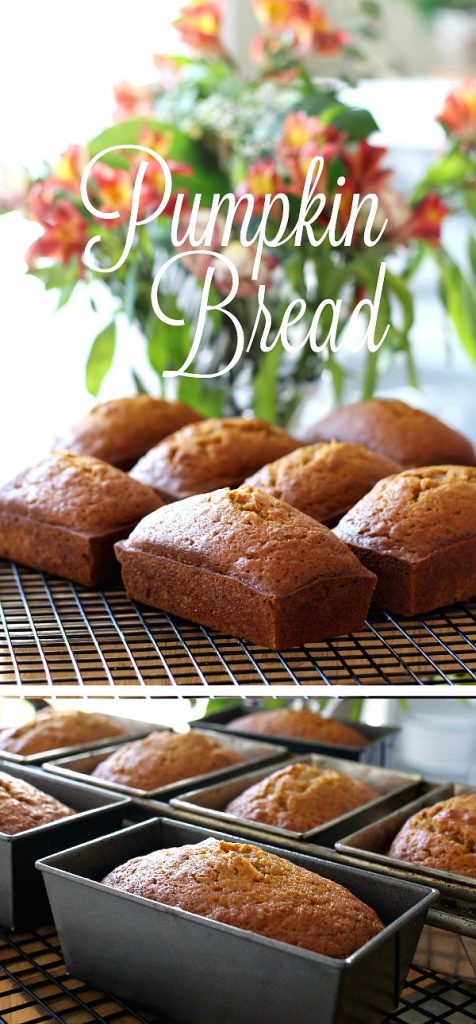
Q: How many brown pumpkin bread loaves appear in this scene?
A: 14